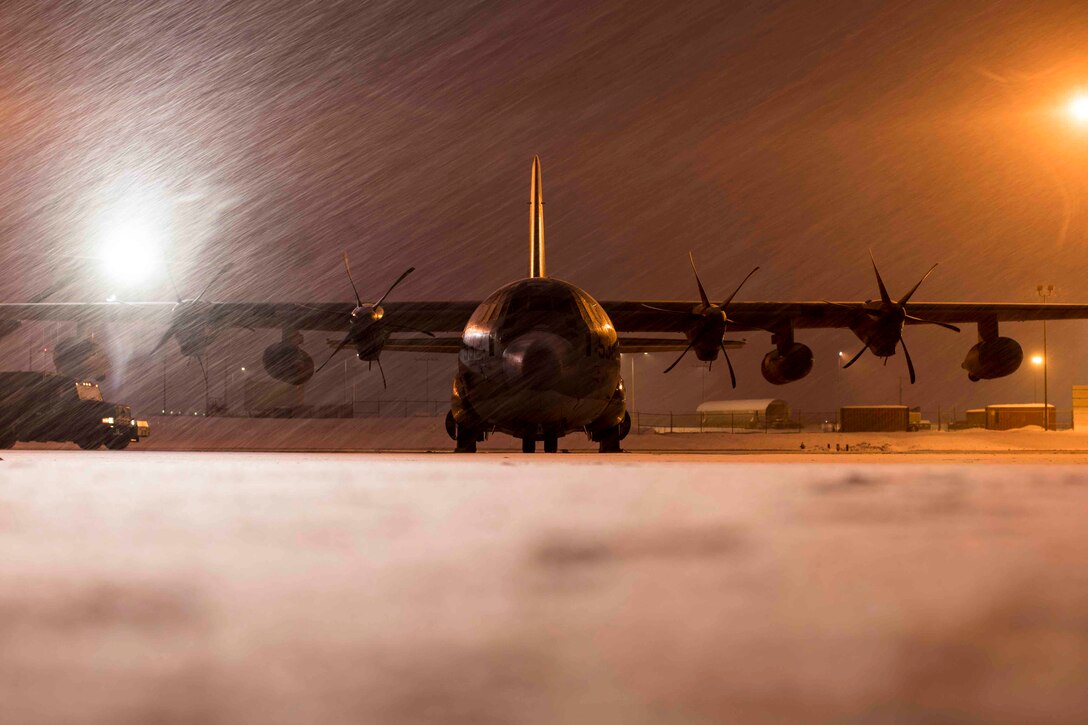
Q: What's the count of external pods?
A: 4